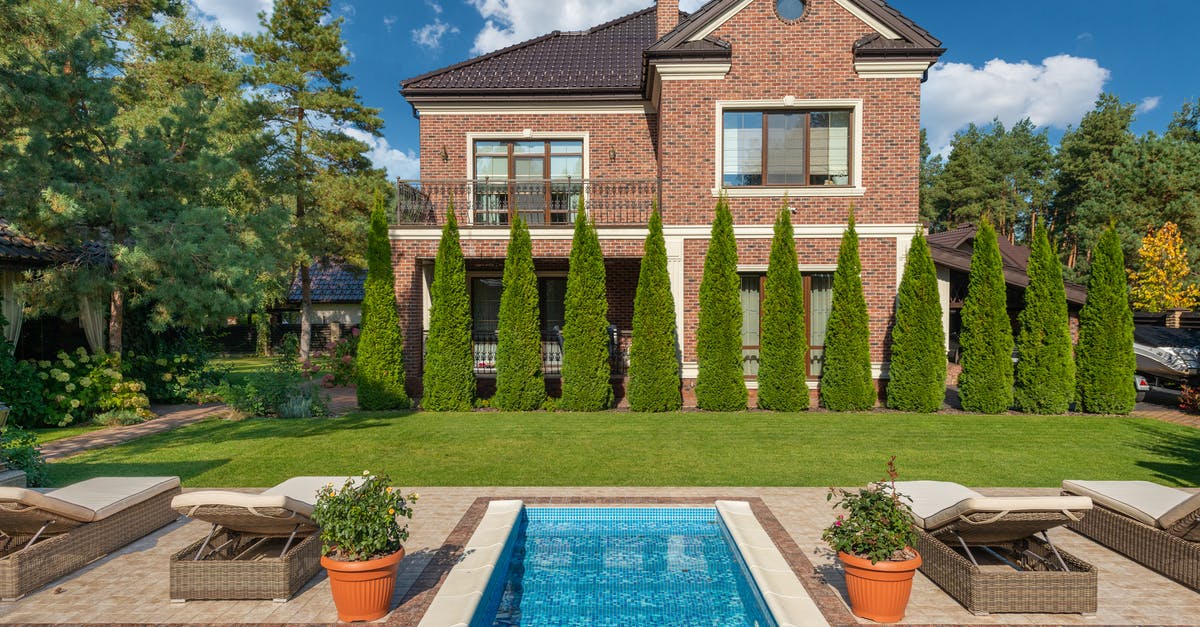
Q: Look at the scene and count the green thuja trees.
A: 12